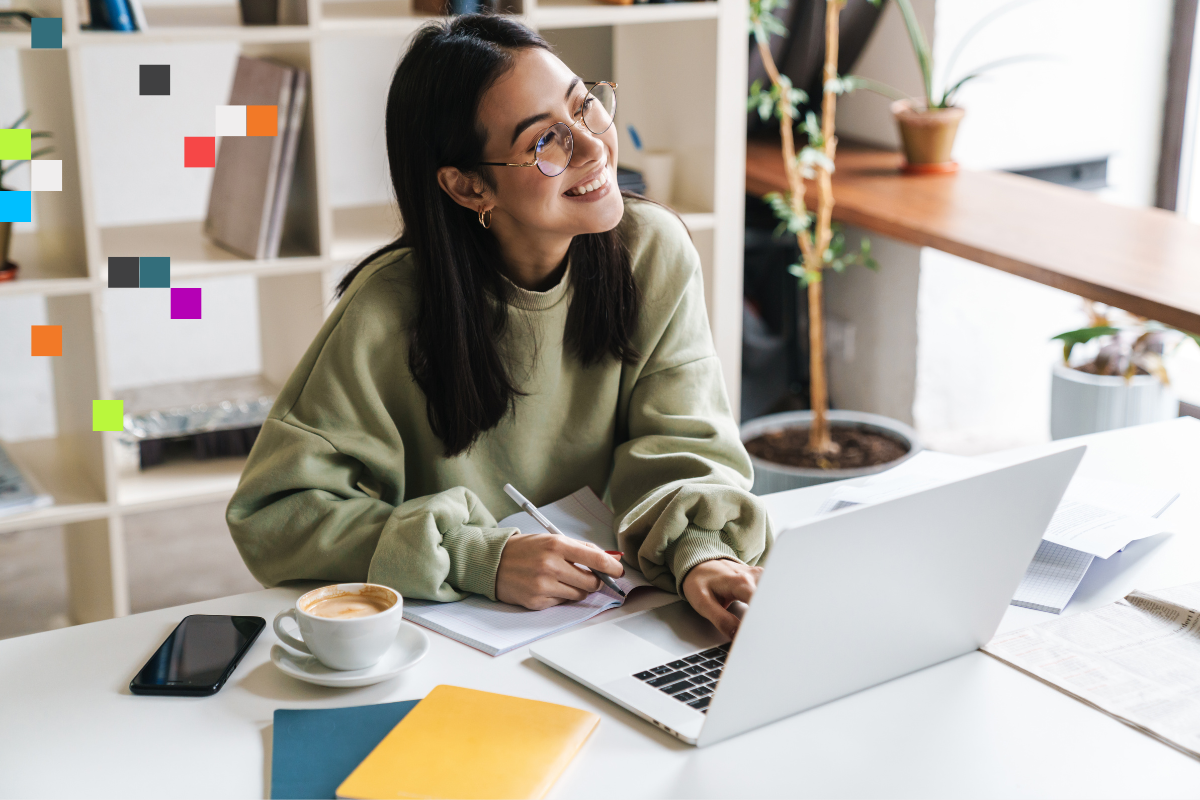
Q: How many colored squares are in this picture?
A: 13